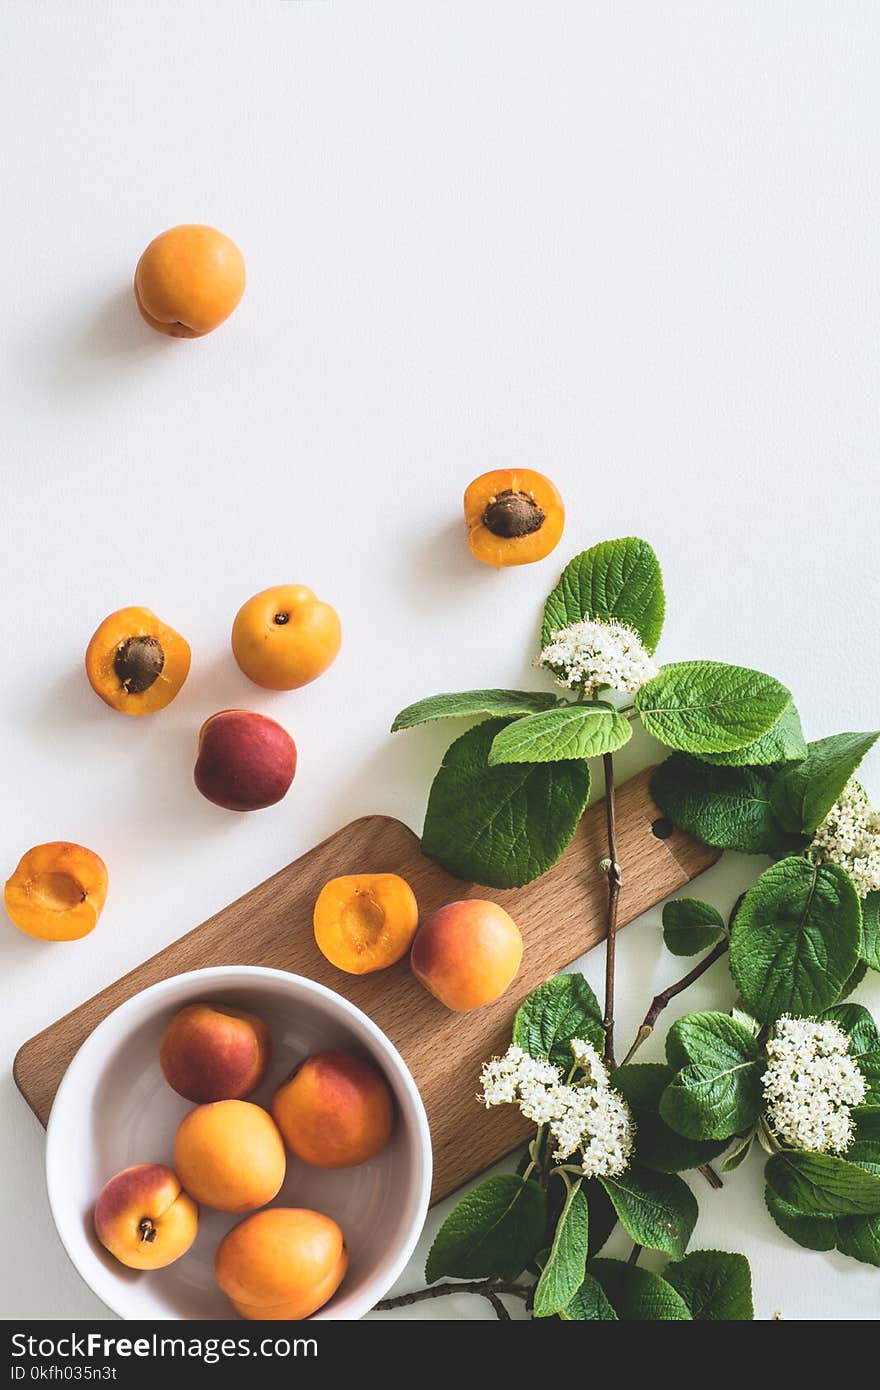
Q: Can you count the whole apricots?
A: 9